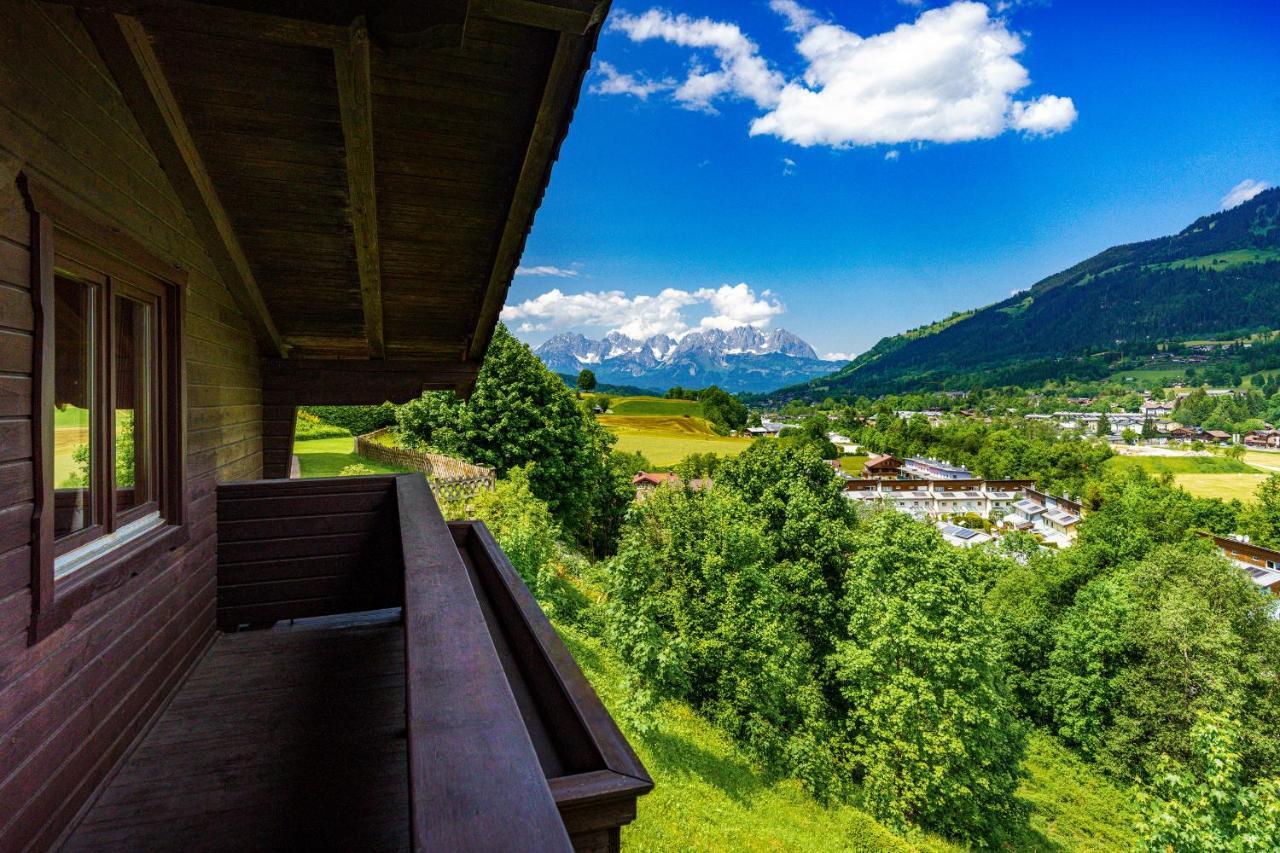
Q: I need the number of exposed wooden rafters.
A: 3